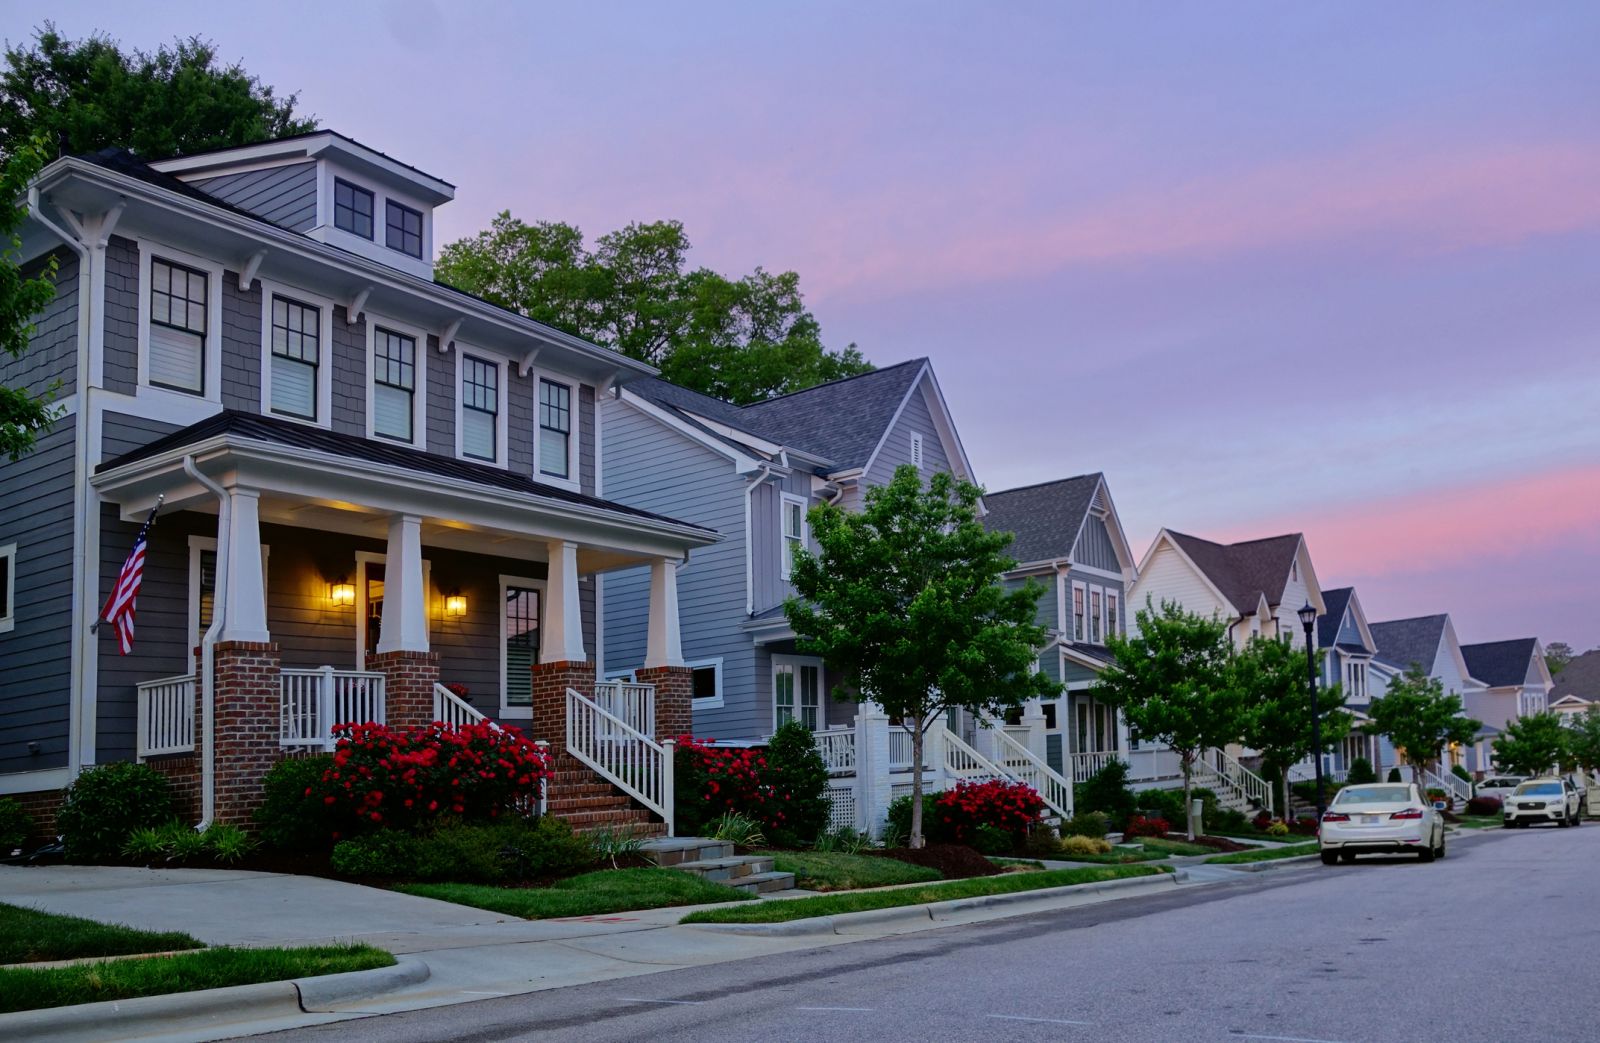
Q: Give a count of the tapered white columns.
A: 4